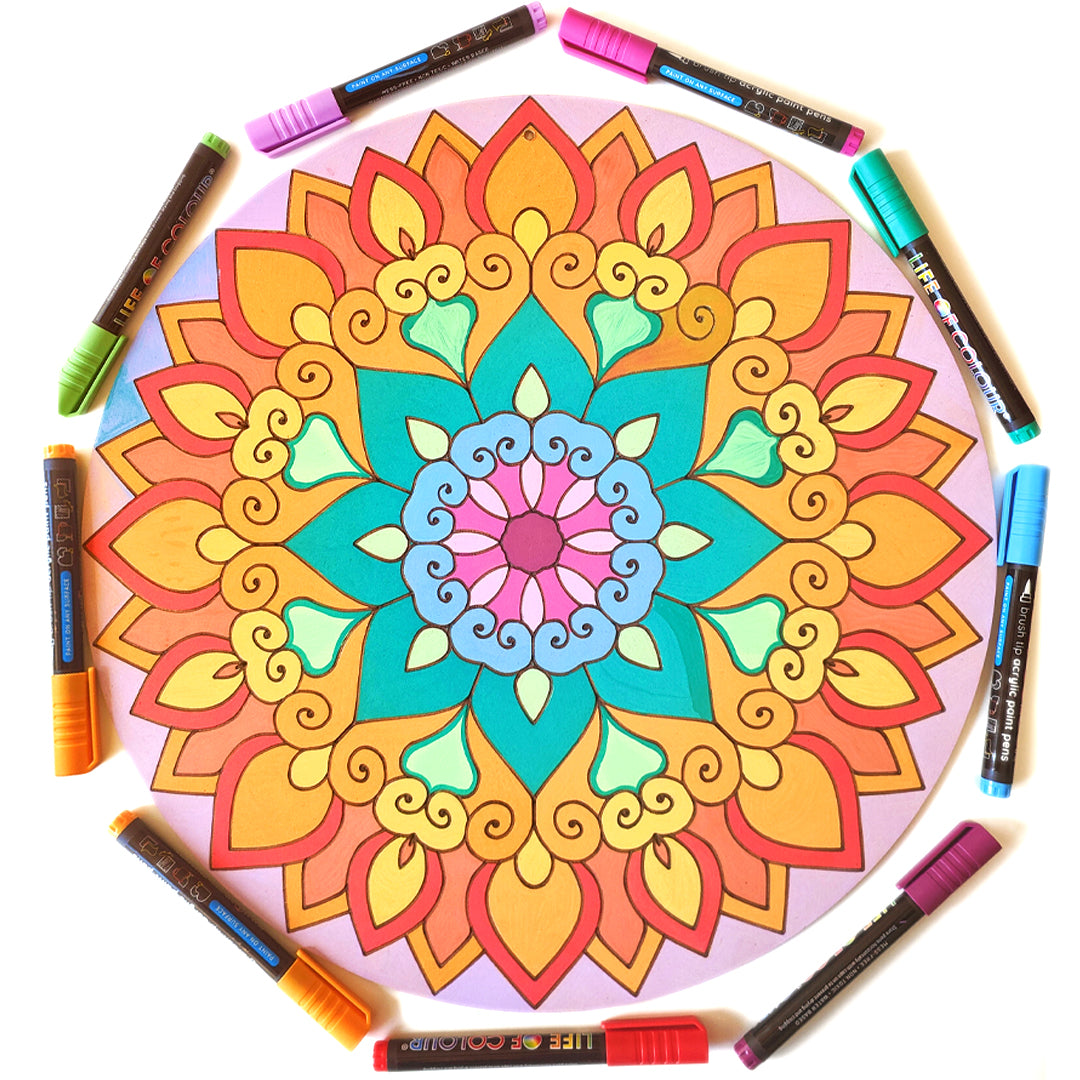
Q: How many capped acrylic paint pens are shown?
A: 9